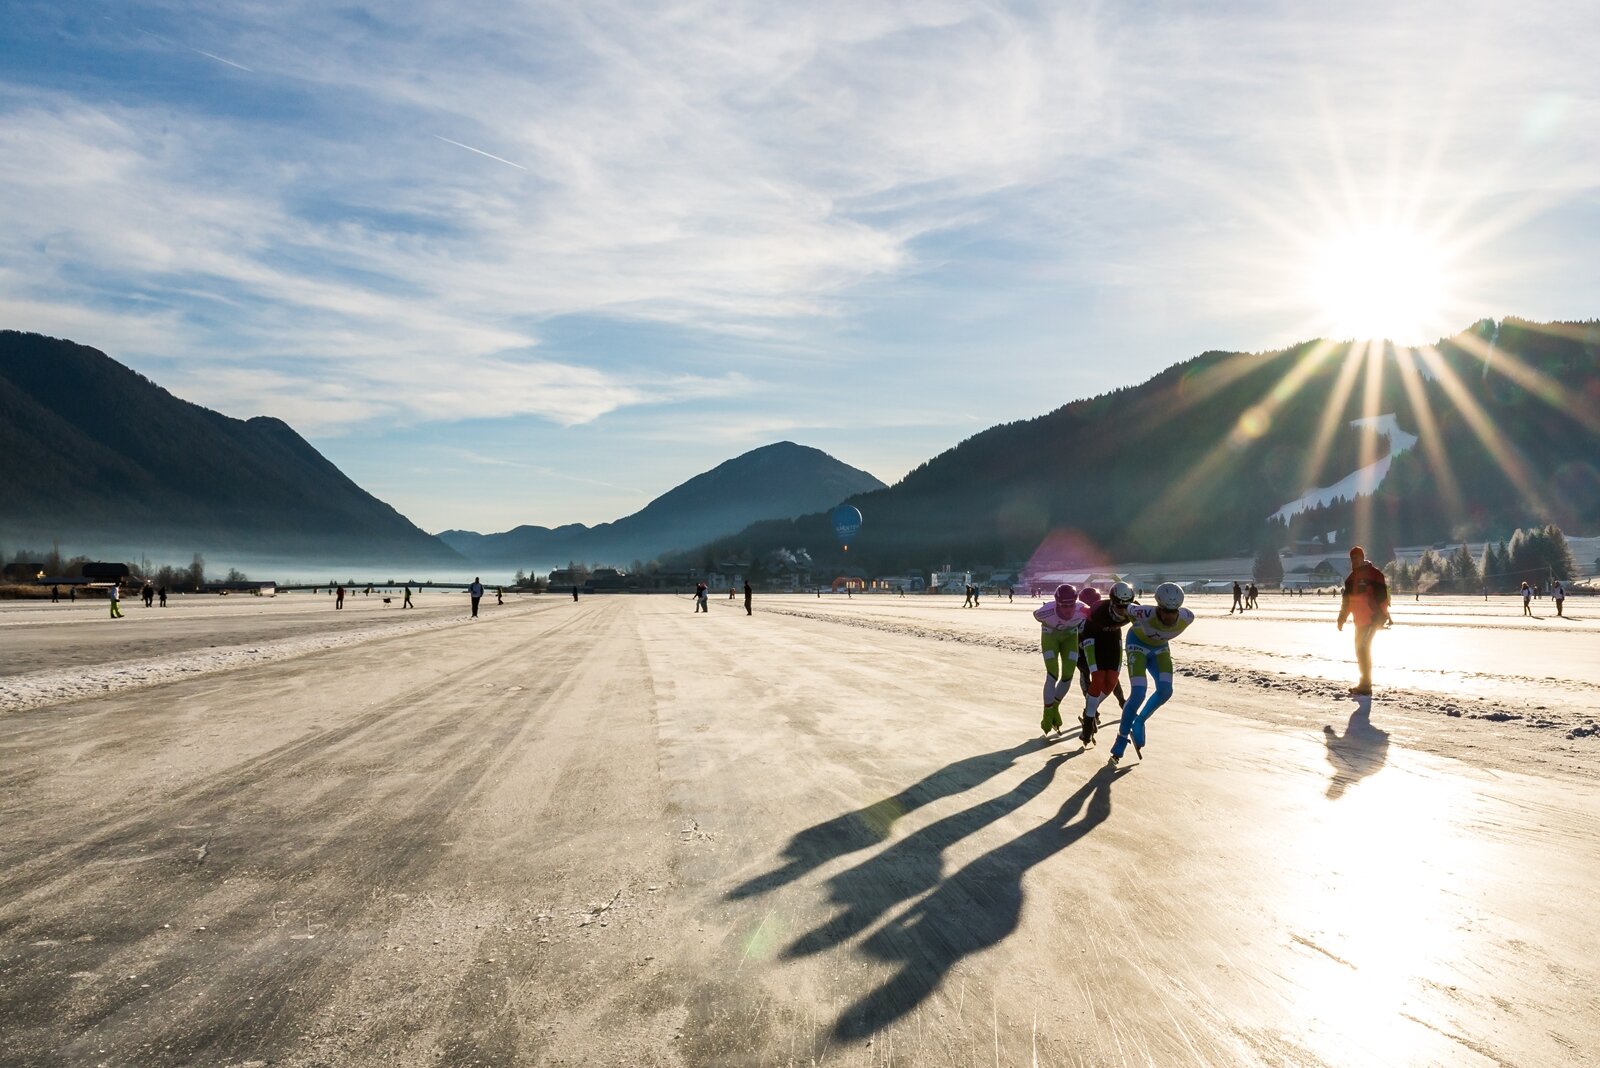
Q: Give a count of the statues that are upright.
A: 0